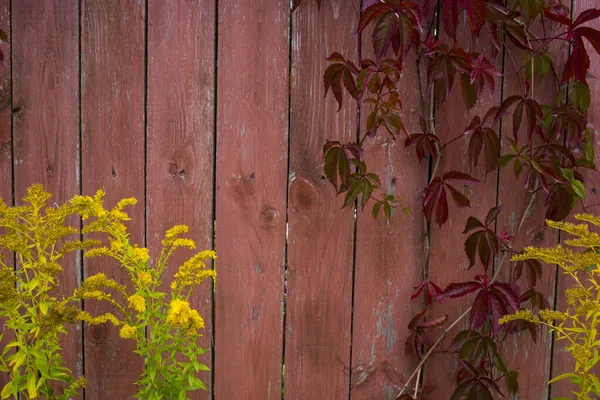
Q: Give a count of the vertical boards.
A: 10